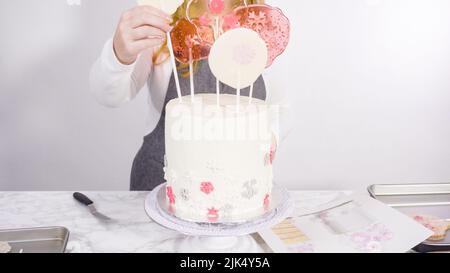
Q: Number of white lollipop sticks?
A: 5